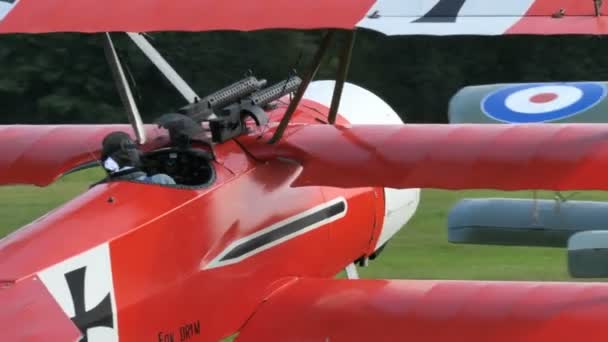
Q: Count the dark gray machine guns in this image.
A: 2